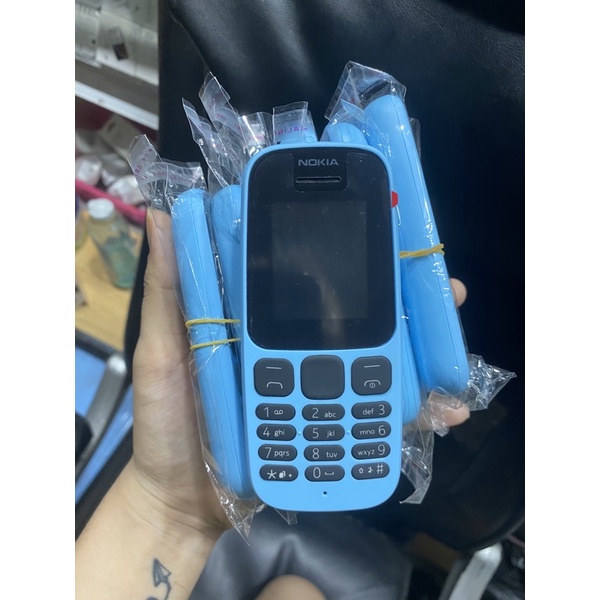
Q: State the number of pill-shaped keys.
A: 12